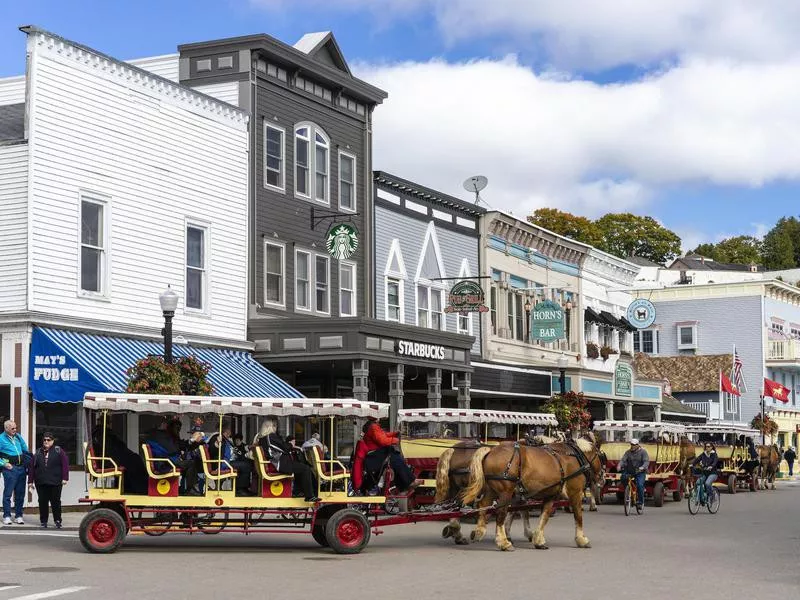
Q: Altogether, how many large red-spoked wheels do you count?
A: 2